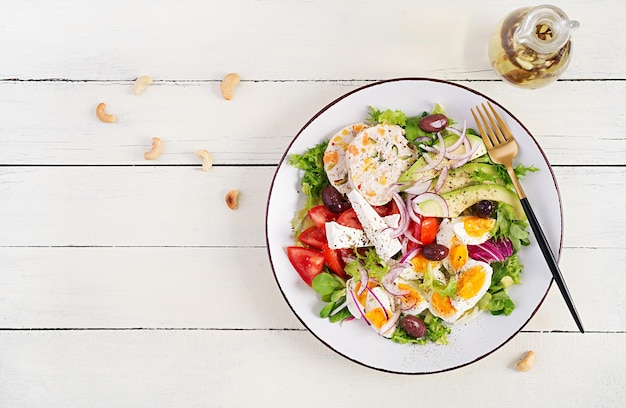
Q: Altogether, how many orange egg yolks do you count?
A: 8